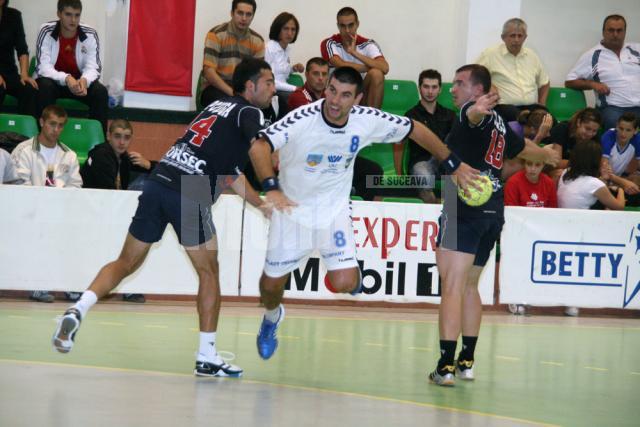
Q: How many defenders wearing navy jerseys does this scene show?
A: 2